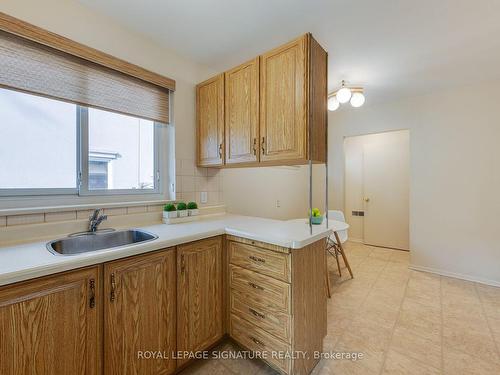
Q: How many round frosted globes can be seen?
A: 3